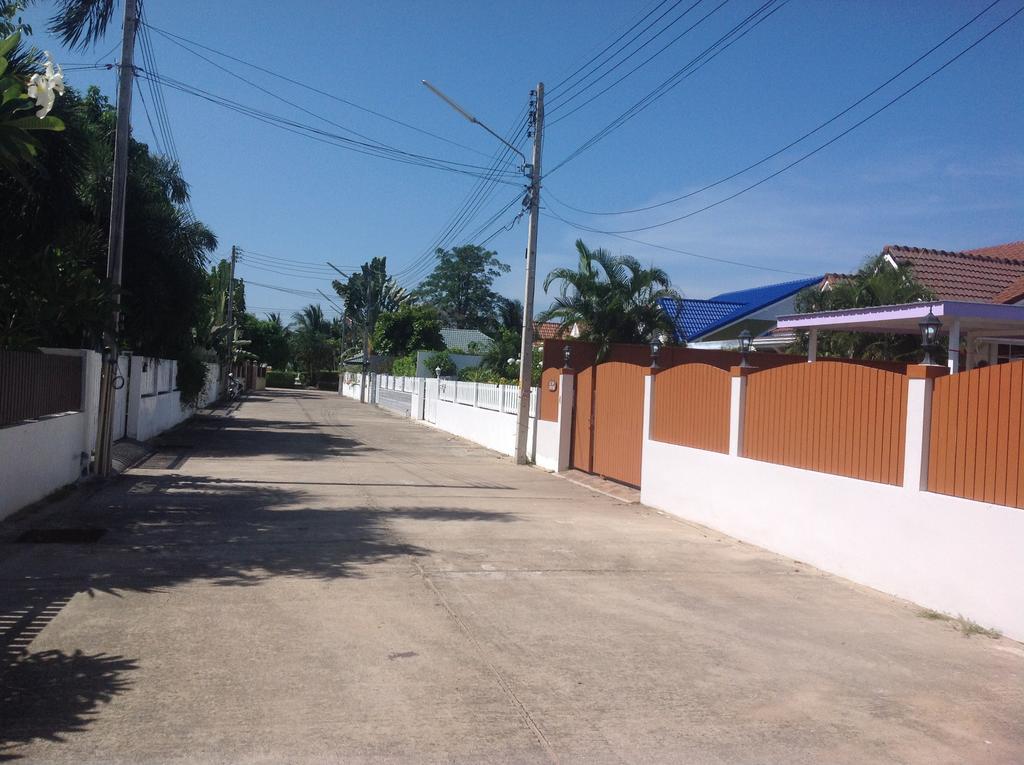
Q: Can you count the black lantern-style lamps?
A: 4